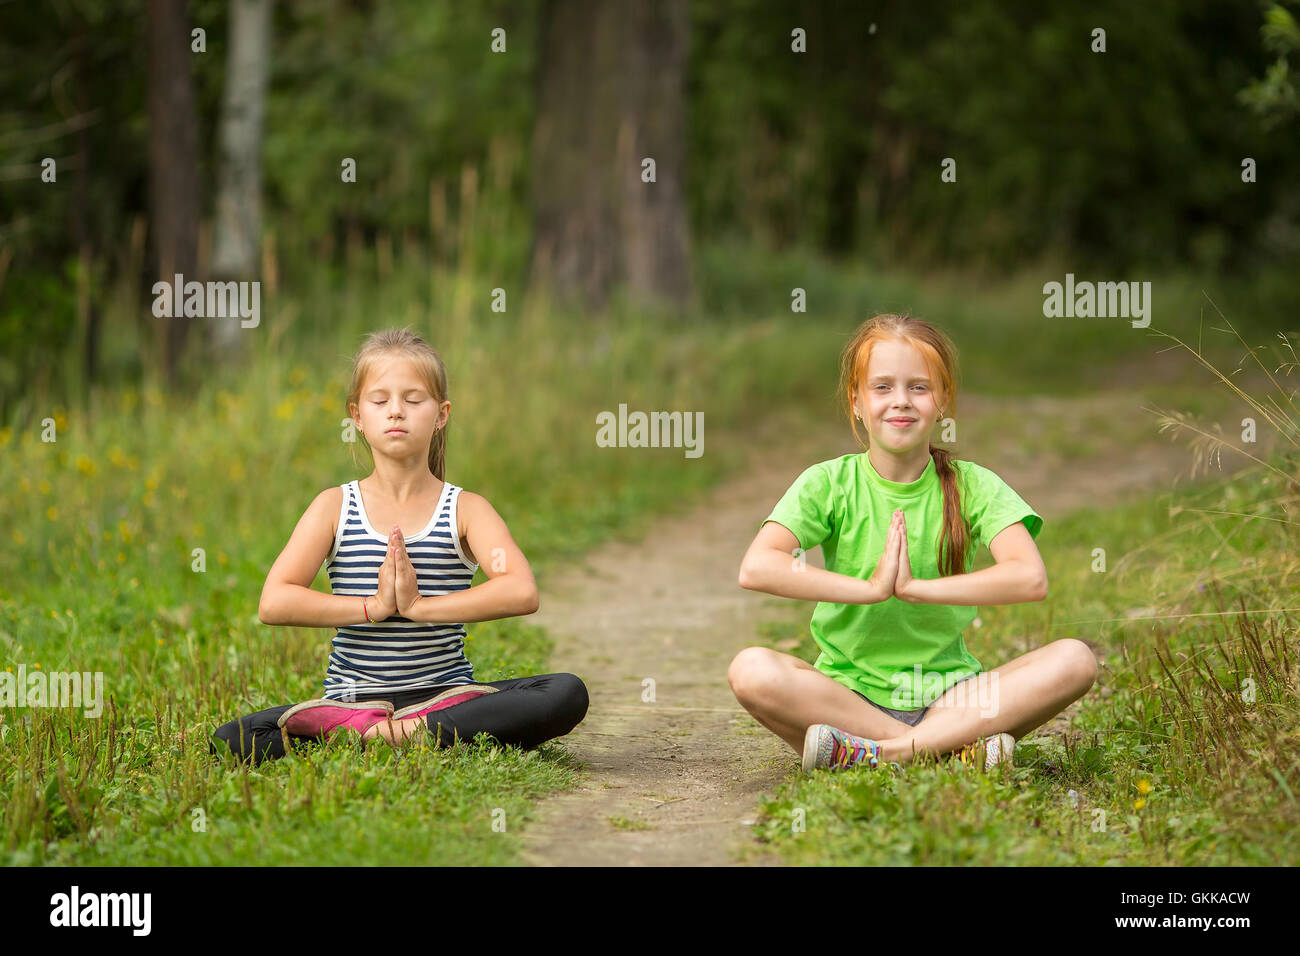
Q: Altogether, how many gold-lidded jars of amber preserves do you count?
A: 0